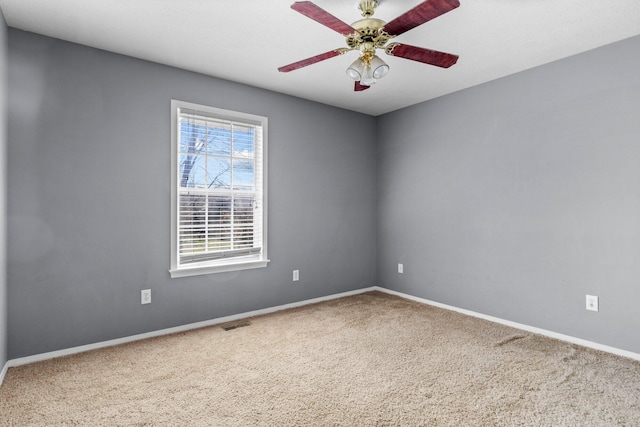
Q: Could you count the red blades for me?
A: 5